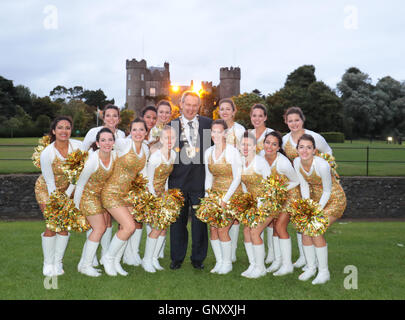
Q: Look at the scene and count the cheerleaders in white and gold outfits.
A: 14